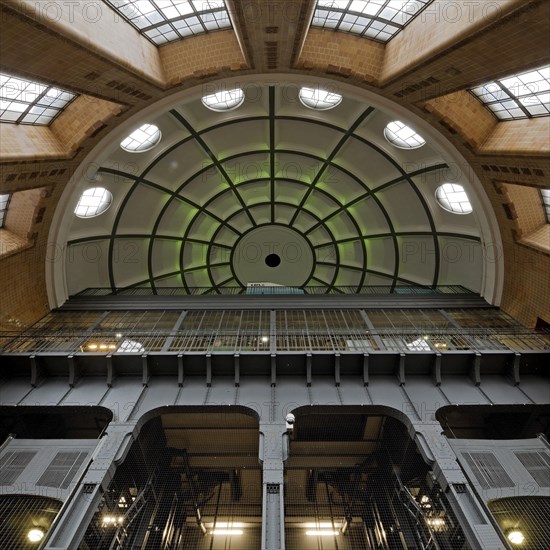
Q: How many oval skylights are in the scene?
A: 6